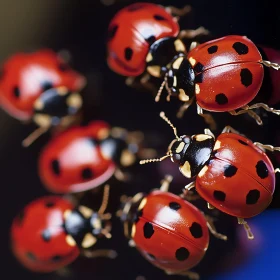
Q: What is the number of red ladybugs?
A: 7